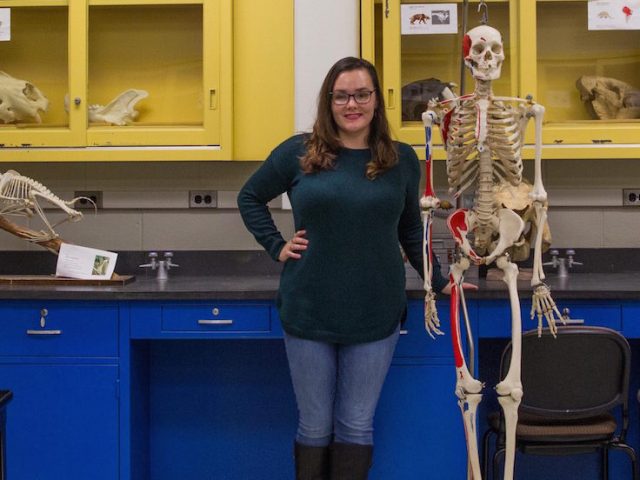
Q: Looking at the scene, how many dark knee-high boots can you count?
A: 2